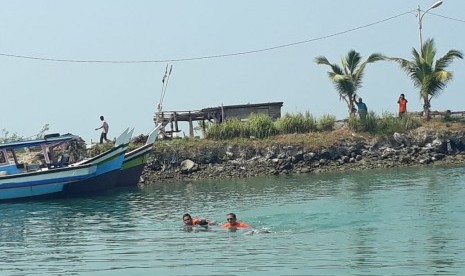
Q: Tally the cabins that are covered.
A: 1